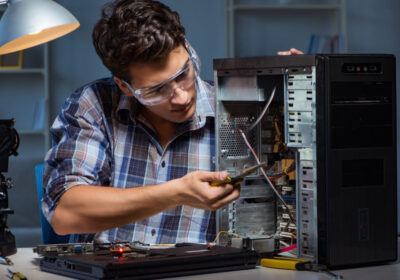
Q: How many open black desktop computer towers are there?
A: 1